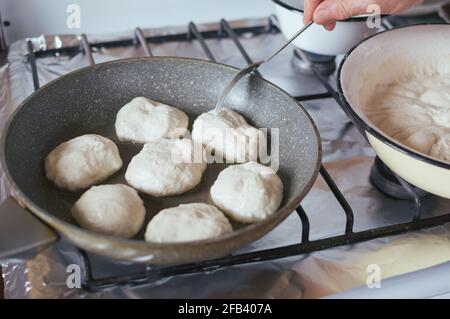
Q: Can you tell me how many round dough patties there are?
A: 7